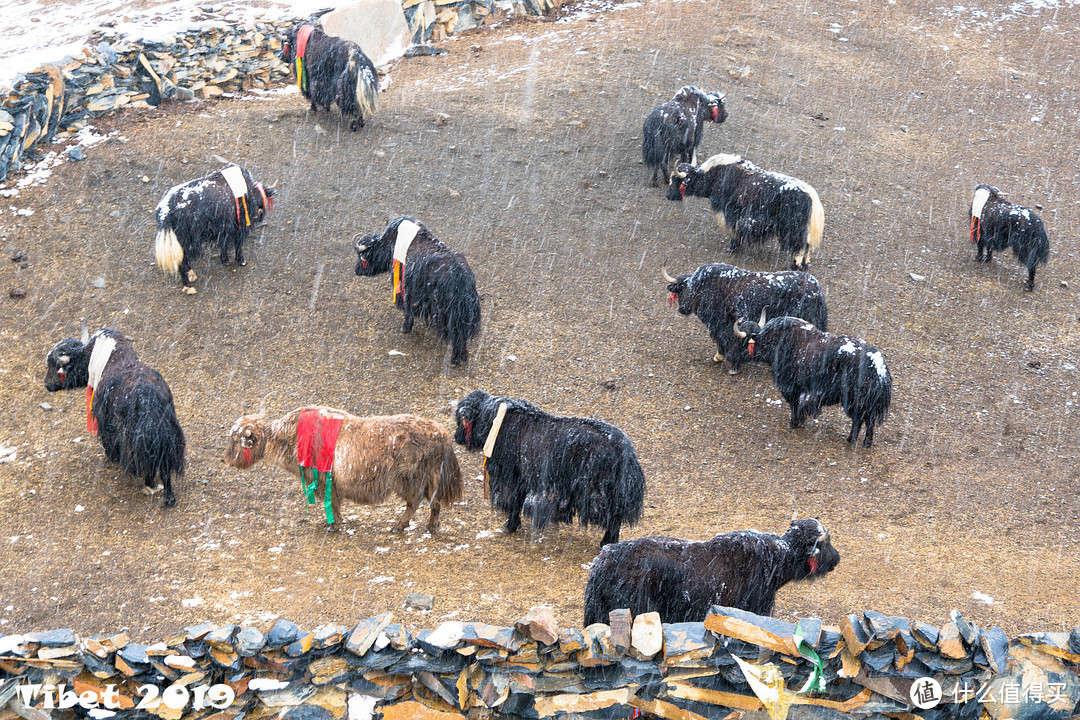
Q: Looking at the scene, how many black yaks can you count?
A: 11